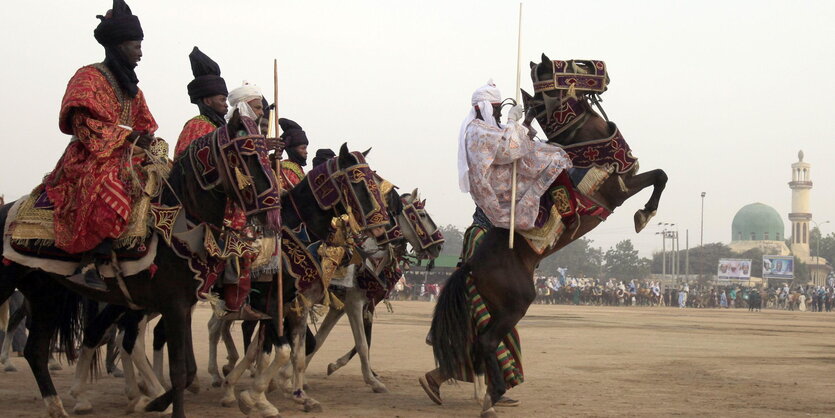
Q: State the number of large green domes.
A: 1